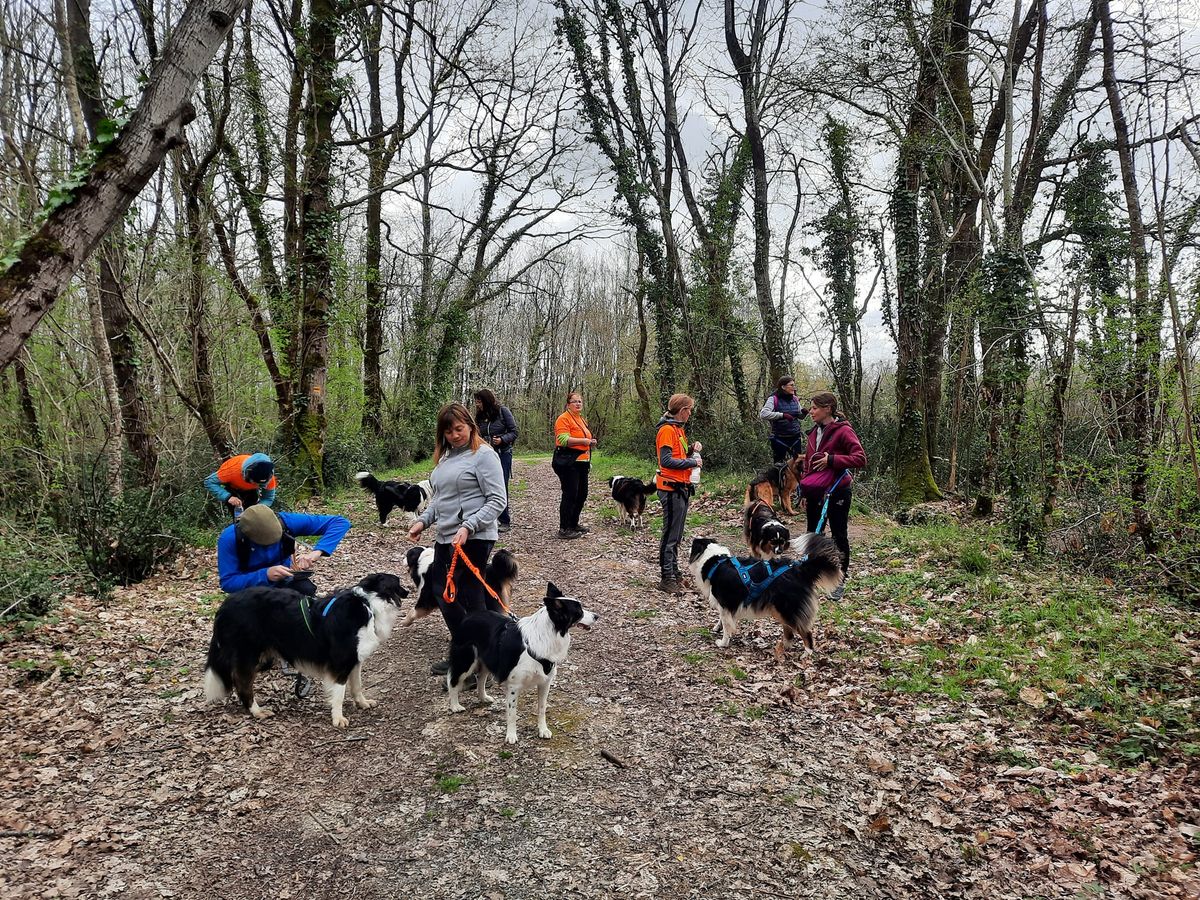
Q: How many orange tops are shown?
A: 3